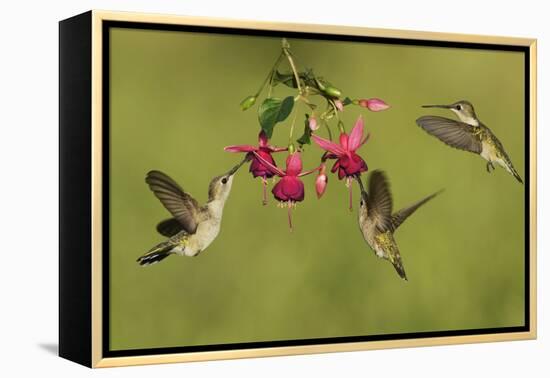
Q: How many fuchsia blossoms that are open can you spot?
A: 3